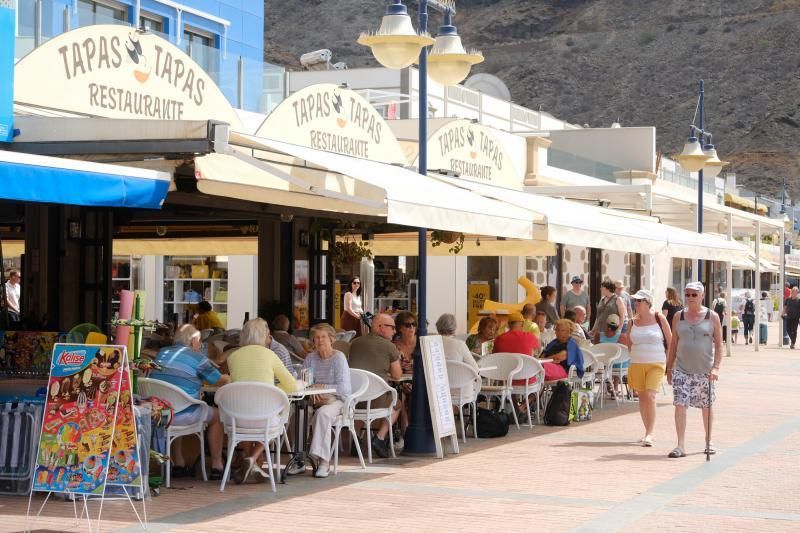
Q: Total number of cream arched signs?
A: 3